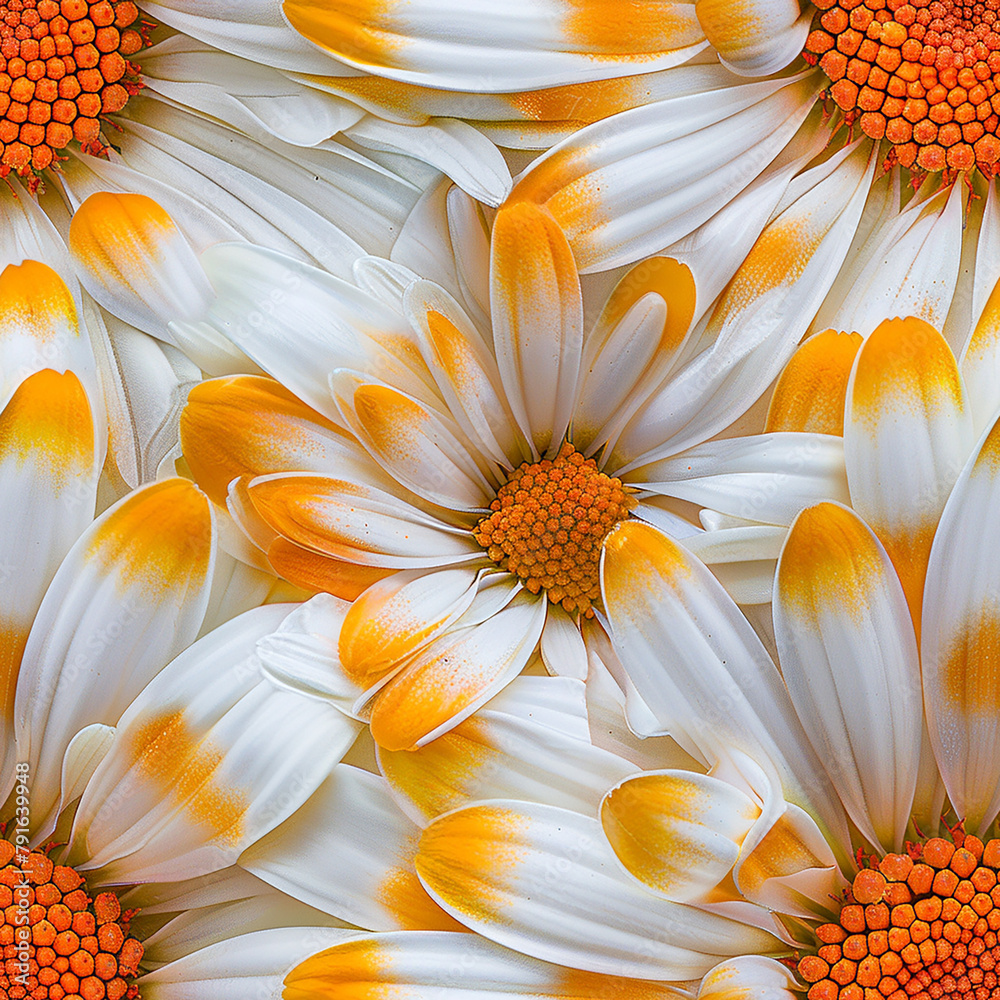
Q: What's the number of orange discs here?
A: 5